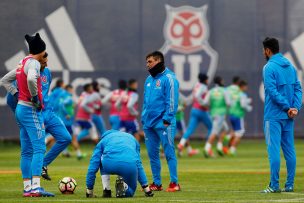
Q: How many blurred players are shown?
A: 11